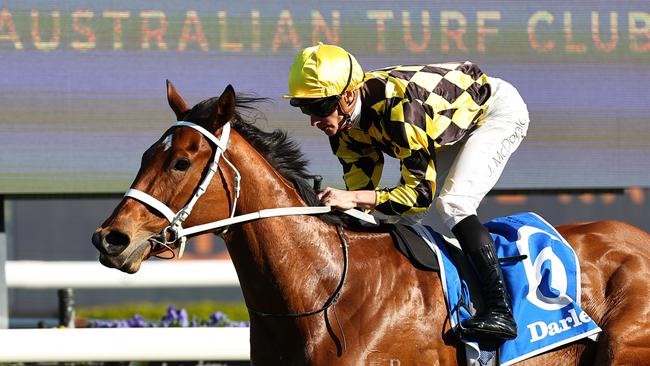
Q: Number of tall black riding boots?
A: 1